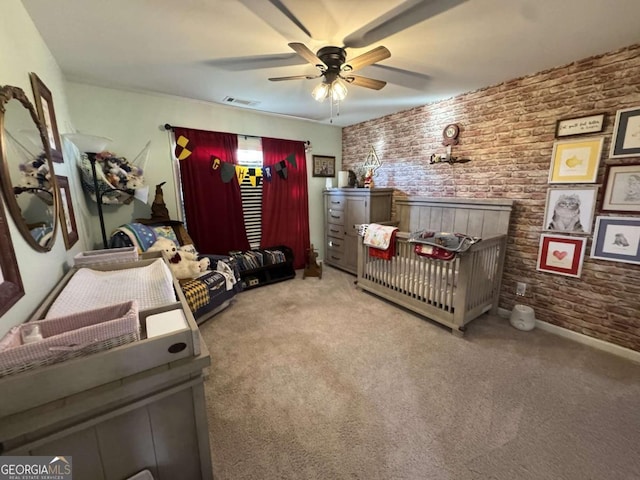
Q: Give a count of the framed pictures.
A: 11